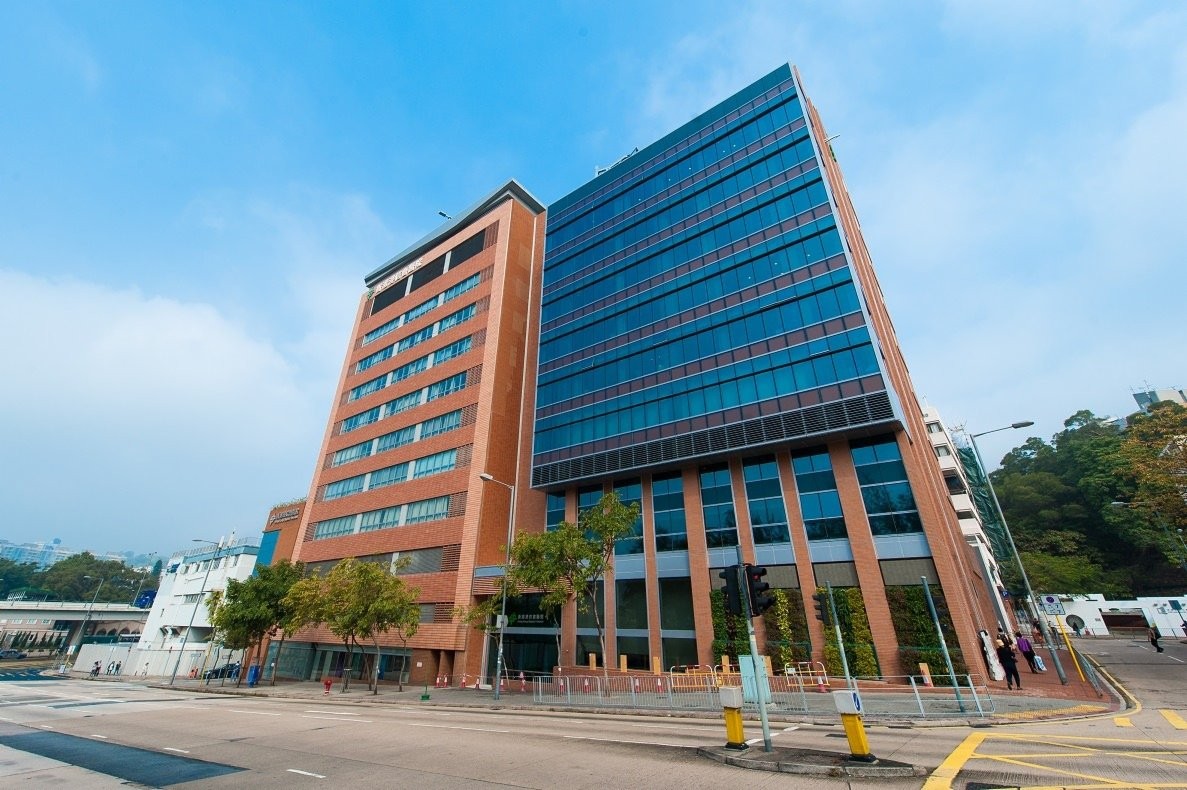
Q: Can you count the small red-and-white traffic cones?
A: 11